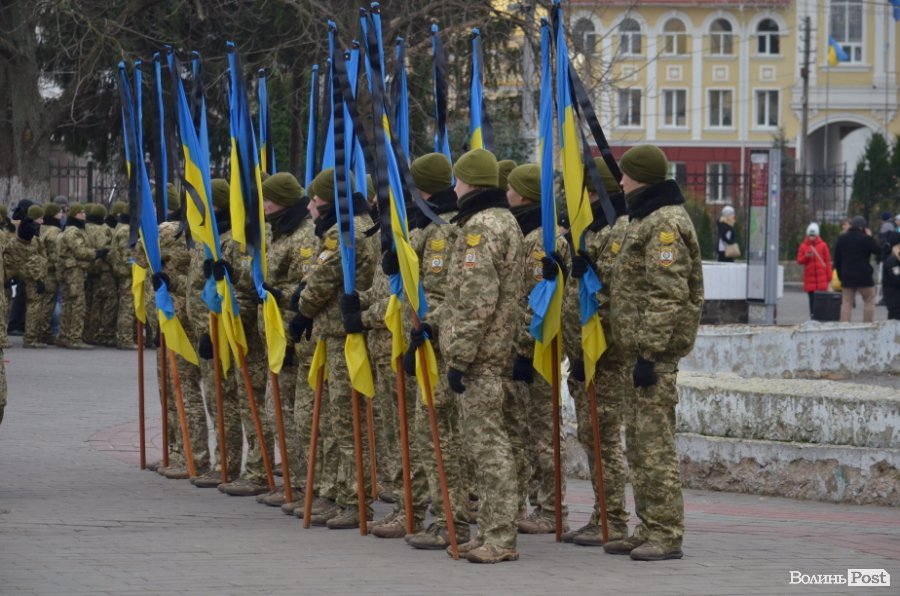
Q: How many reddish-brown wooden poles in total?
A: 13